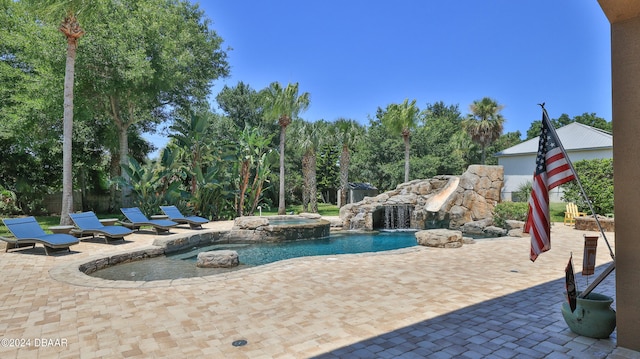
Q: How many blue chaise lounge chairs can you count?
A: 4